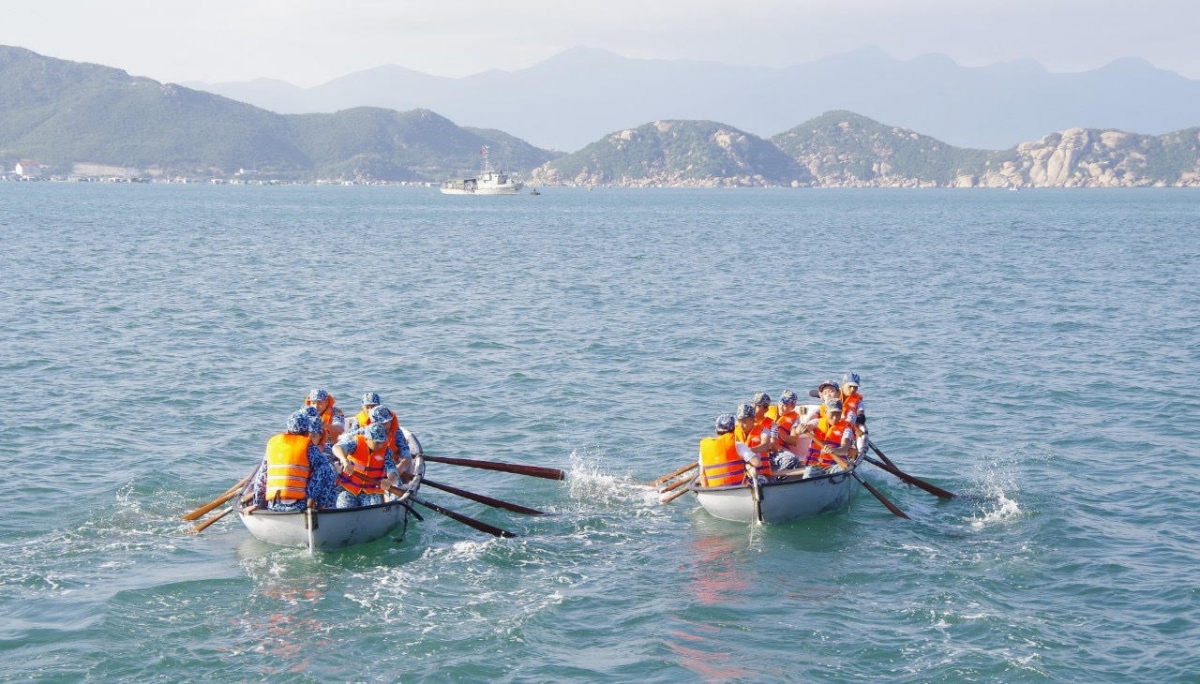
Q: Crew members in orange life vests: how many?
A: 14